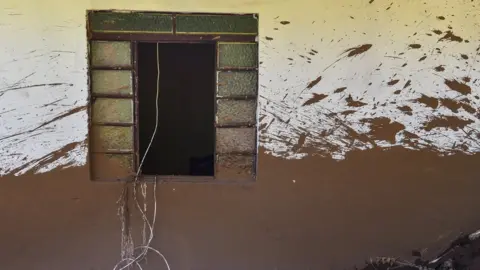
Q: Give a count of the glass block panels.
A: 12